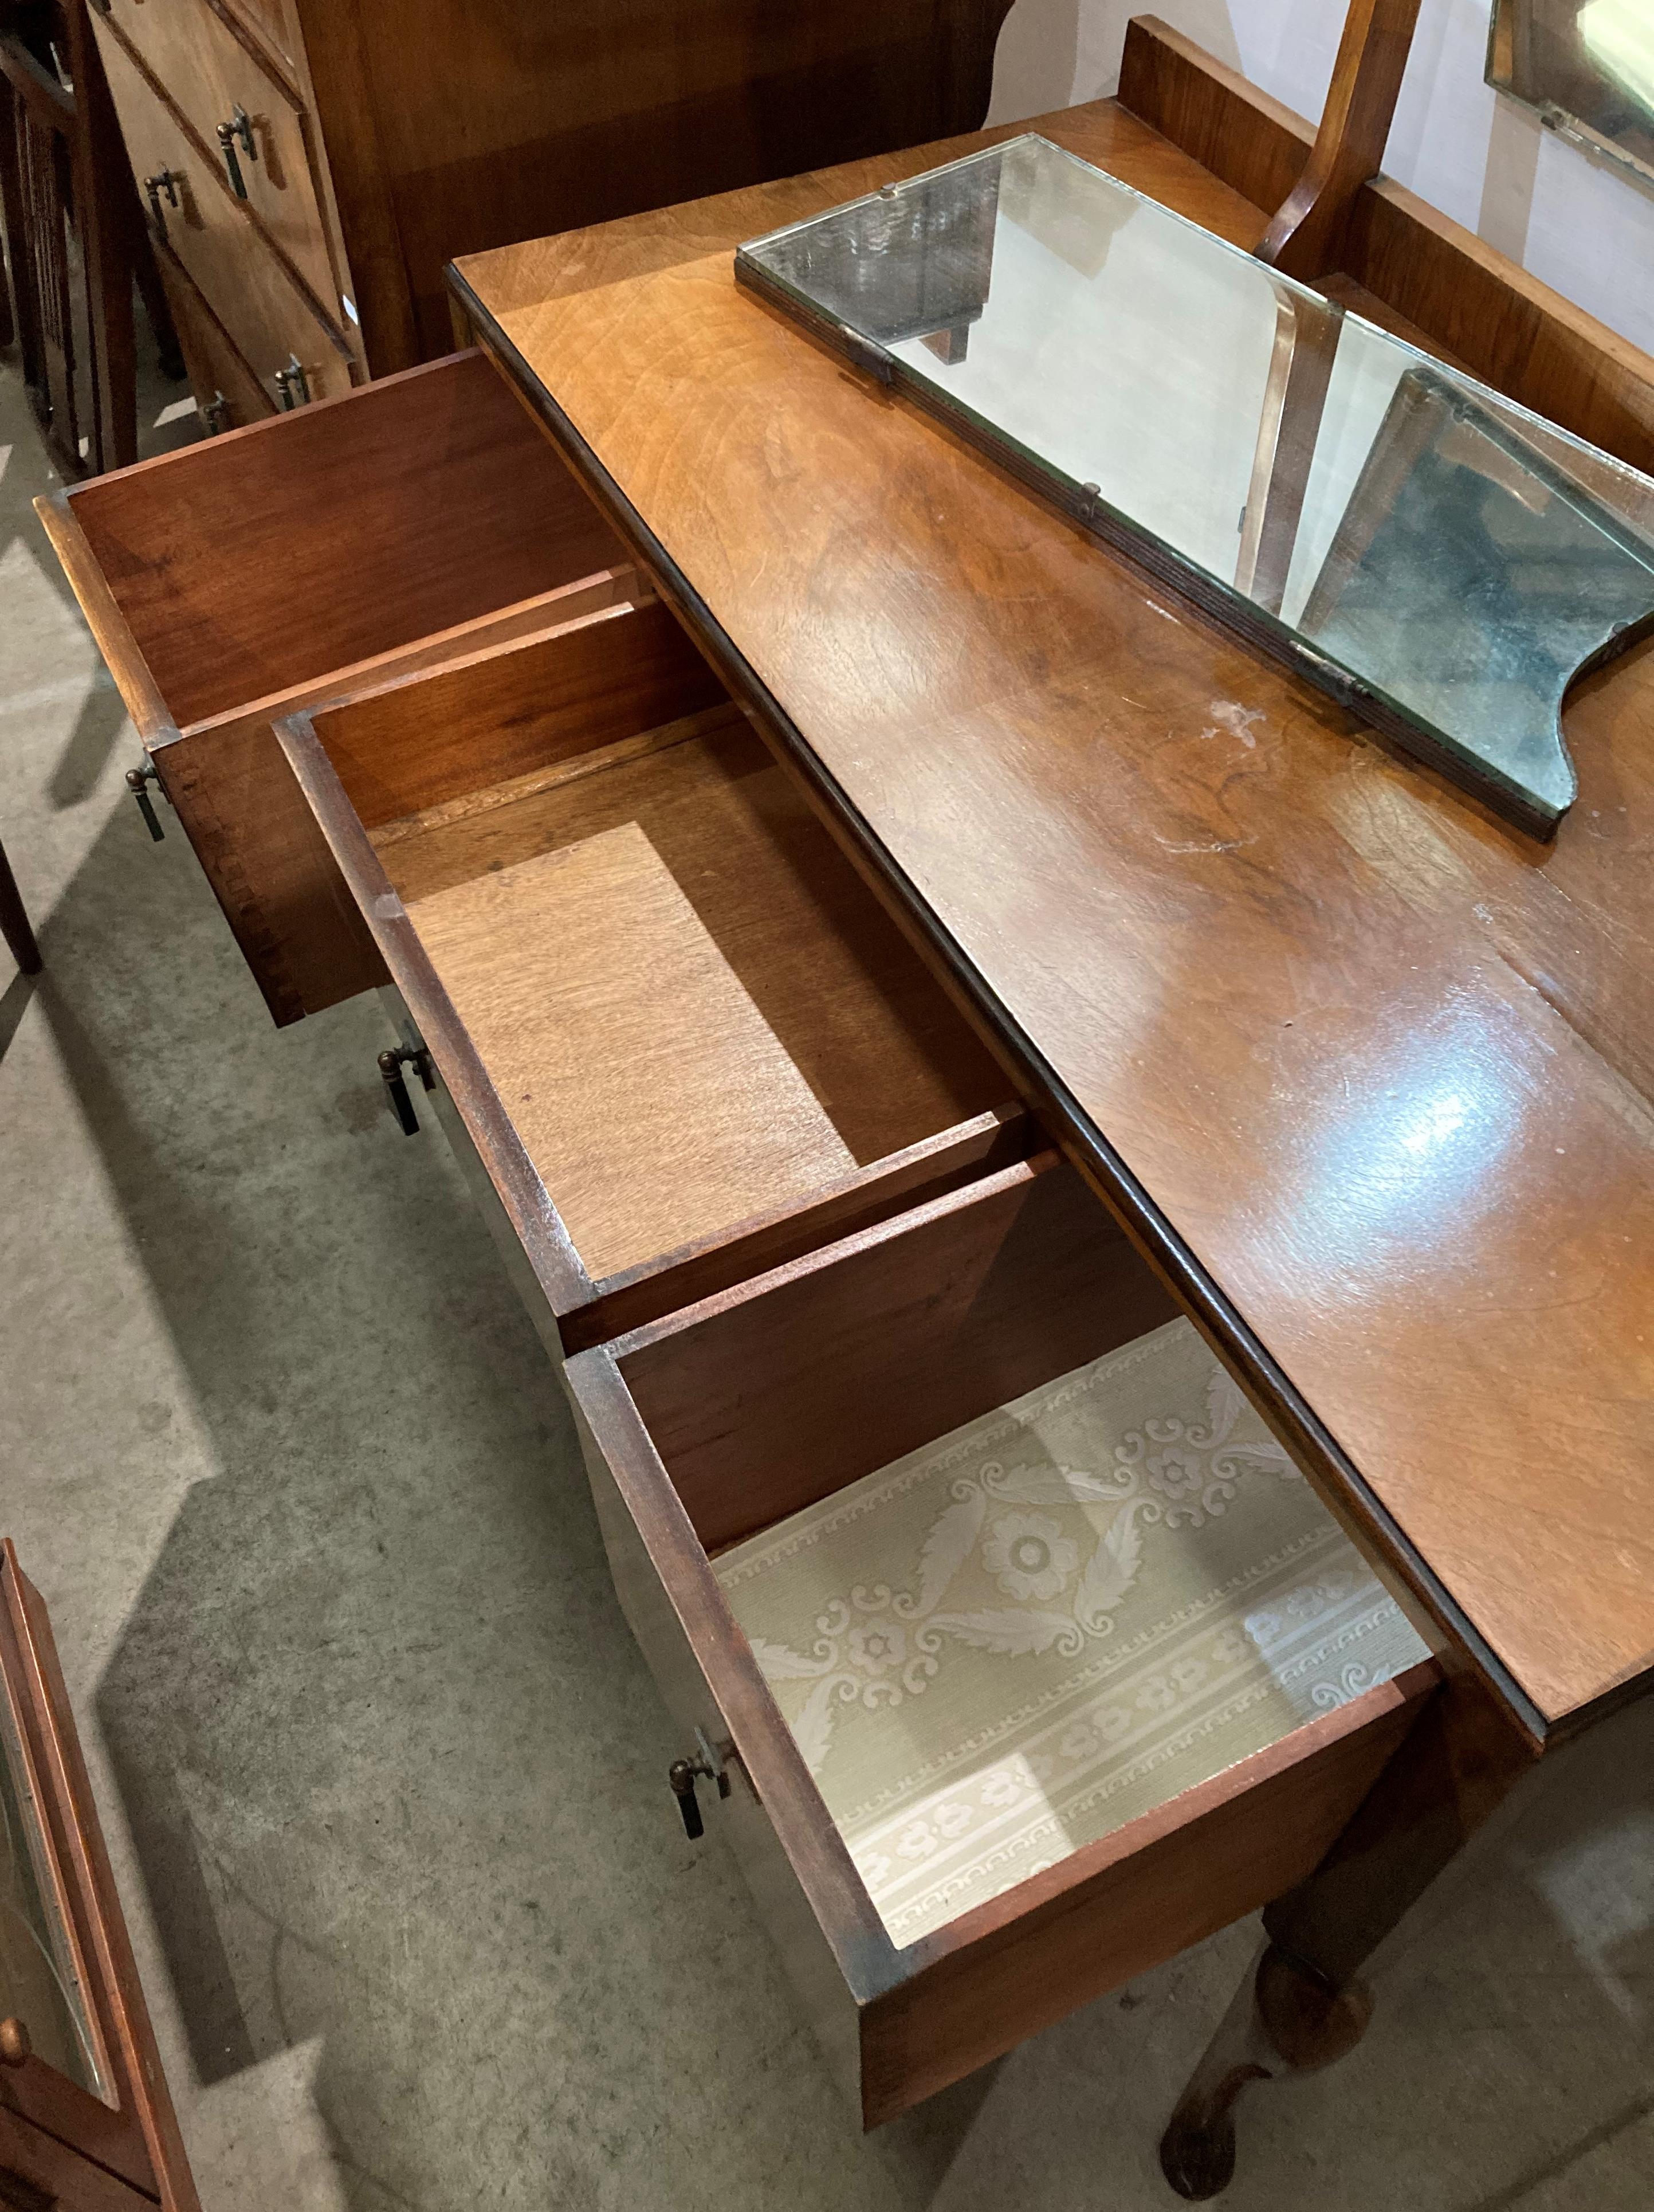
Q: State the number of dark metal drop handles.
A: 7